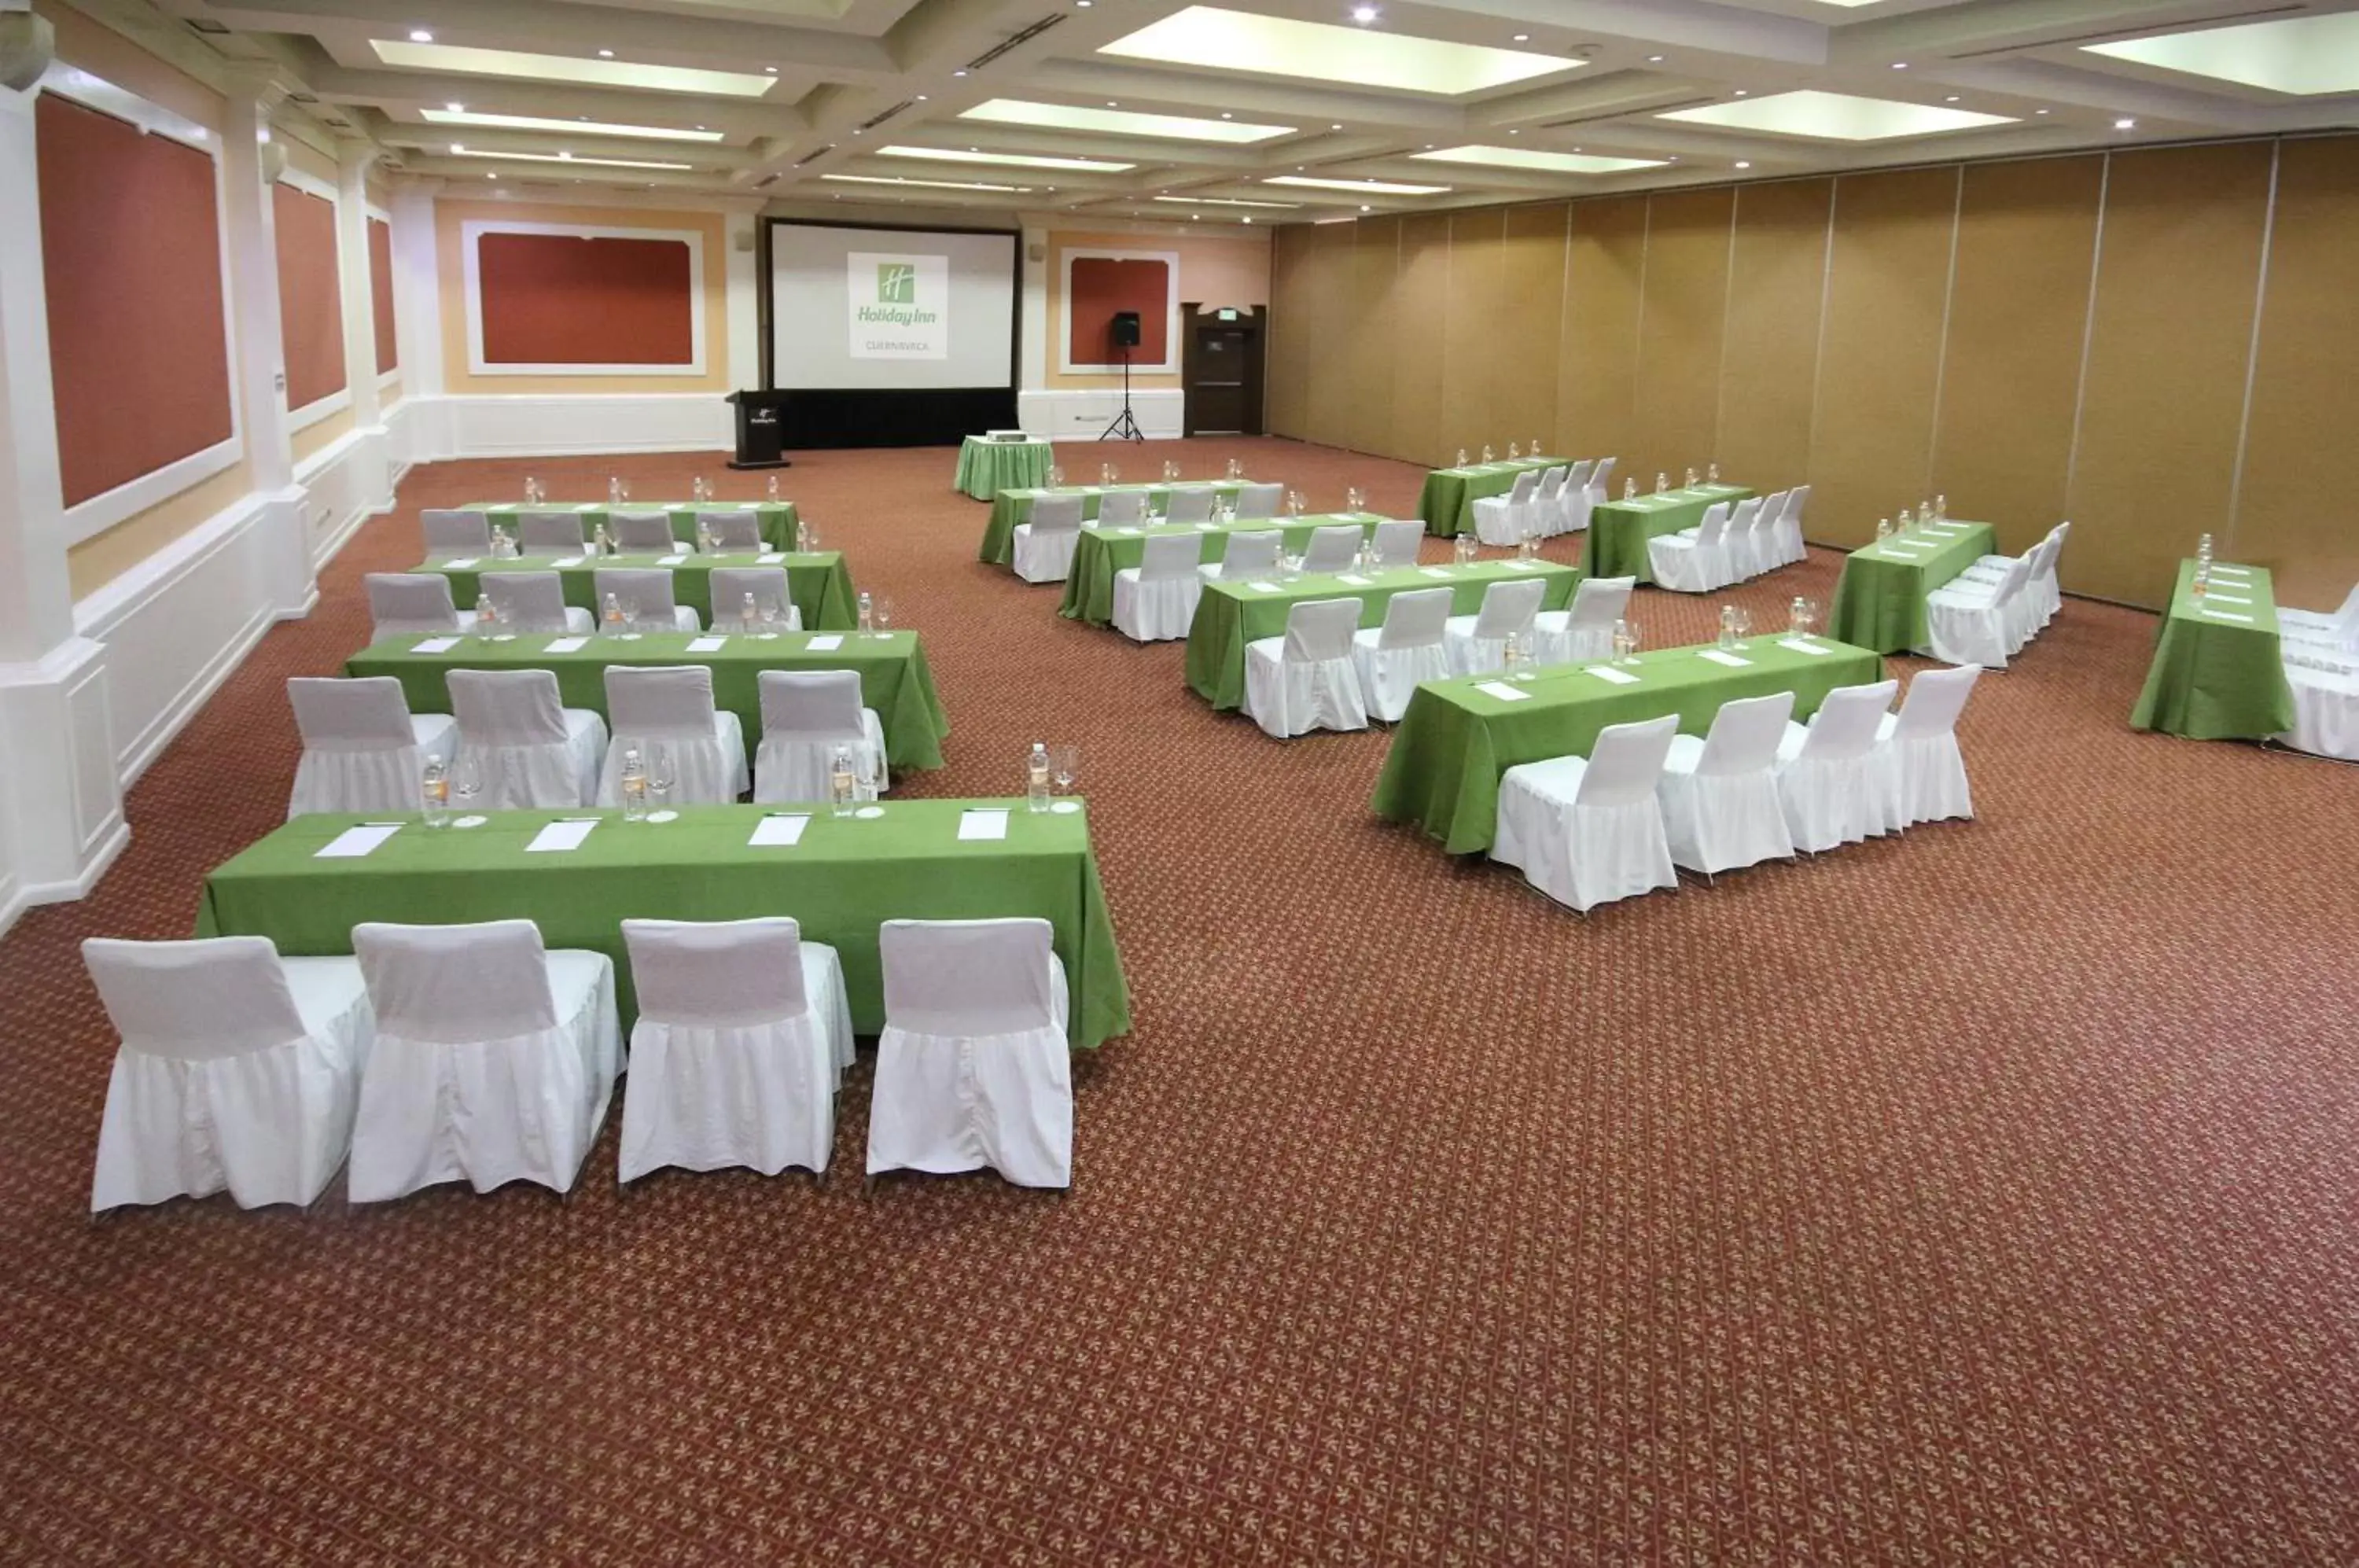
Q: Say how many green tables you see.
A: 13